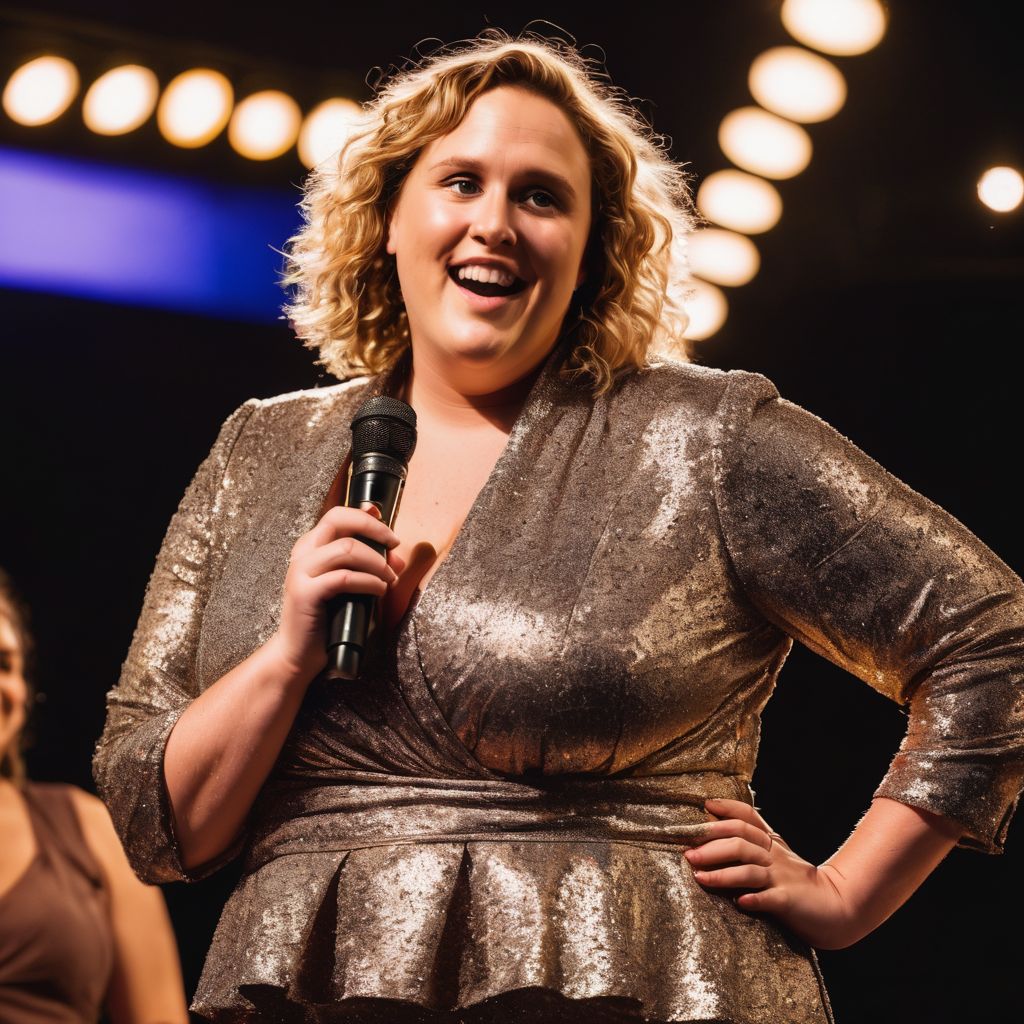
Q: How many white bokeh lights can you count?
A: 12